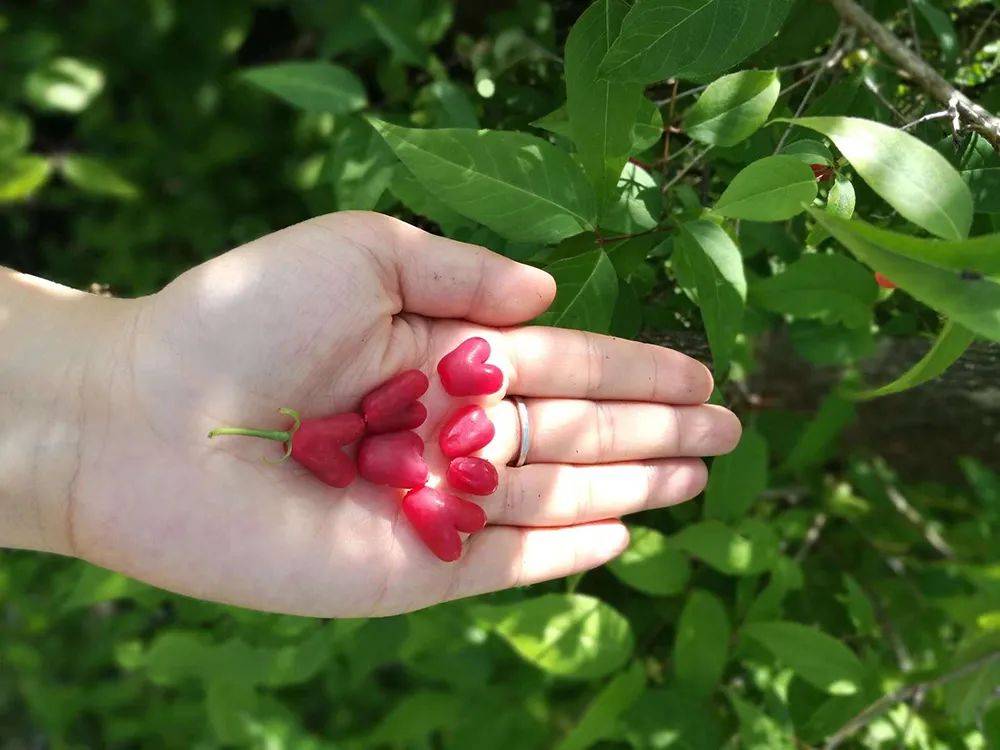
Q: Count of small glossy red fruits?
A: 7